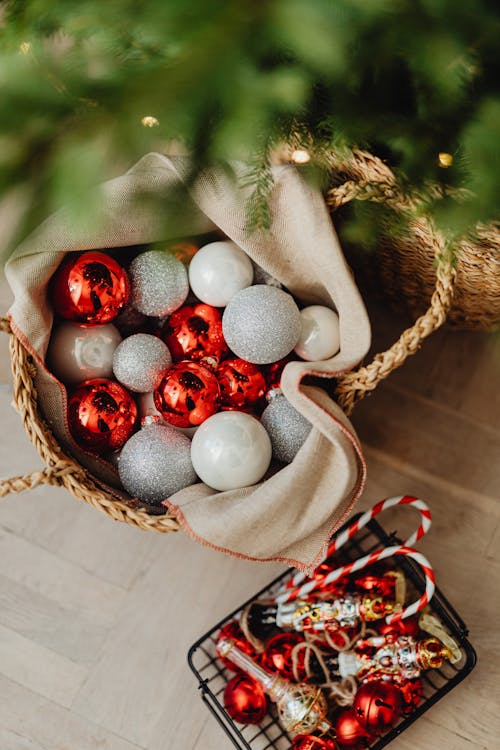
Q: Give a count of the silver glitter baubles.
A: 5